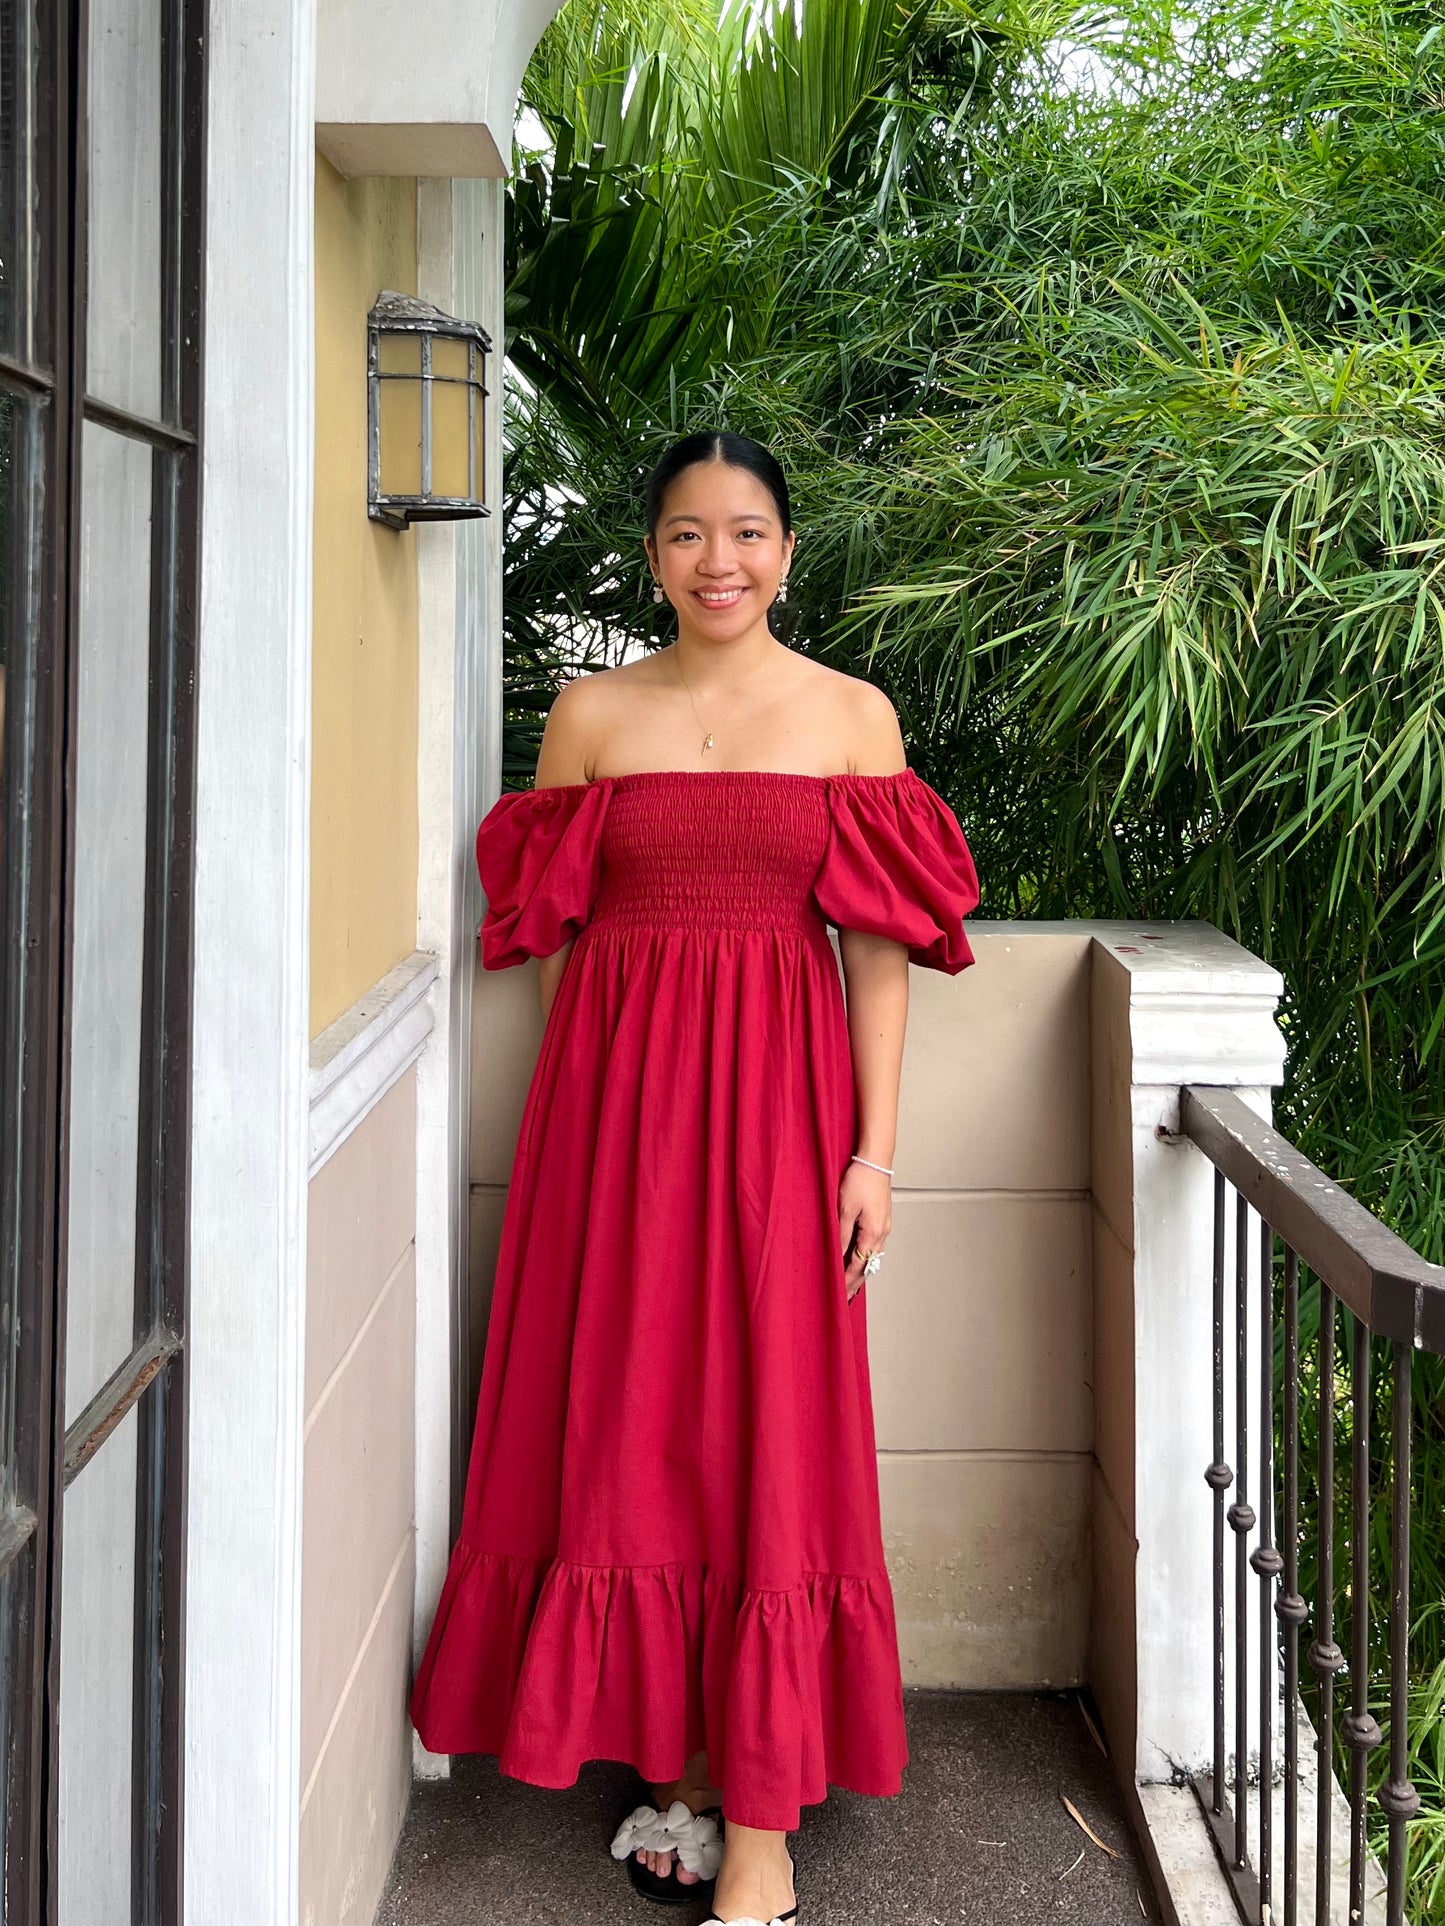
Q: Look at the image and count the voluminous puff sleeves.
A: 2